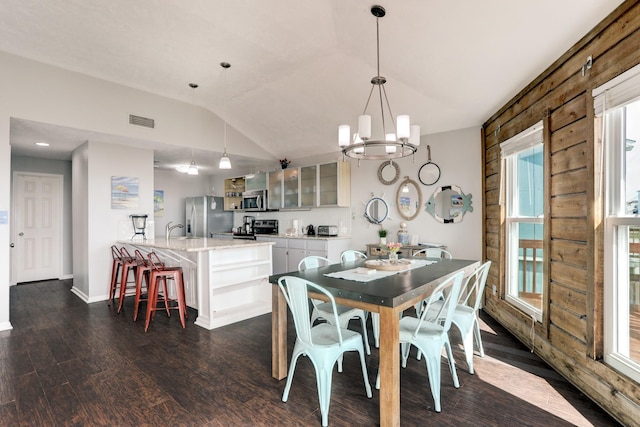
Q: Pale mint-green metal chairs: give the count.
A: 6